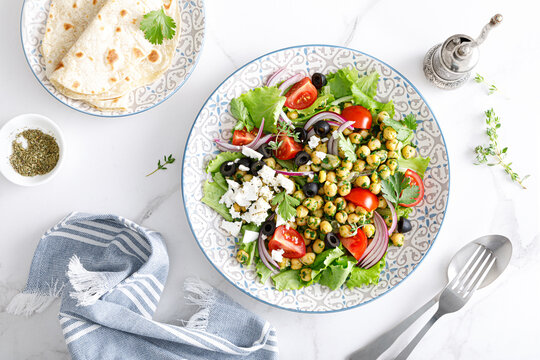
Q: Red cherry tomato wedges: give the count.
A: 8